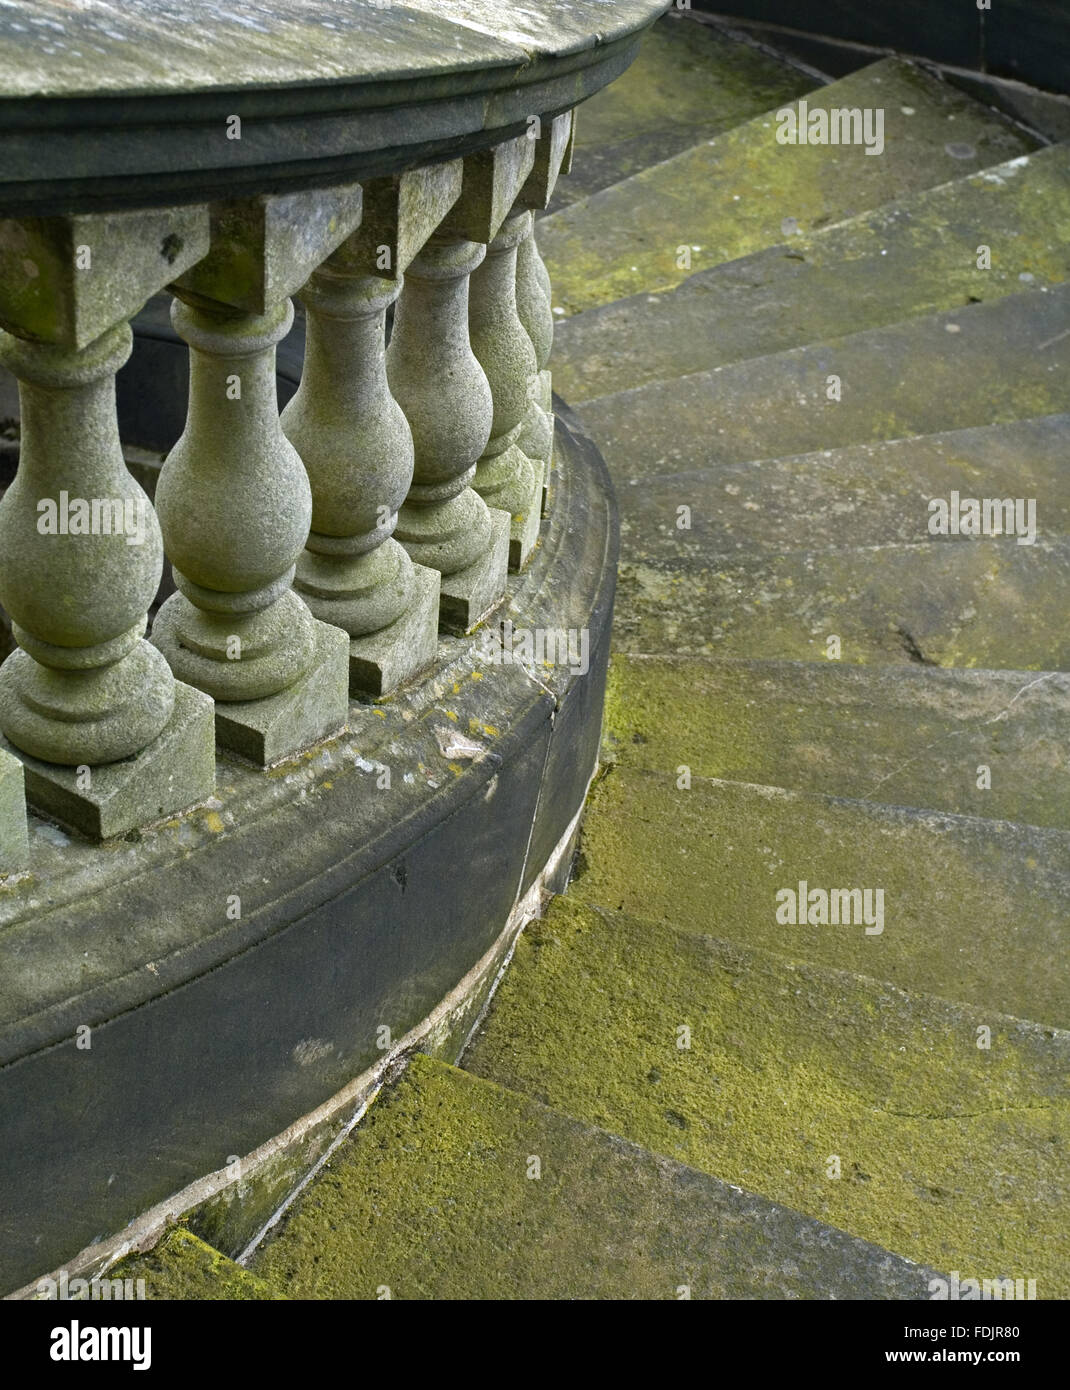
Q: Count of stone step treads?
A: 11